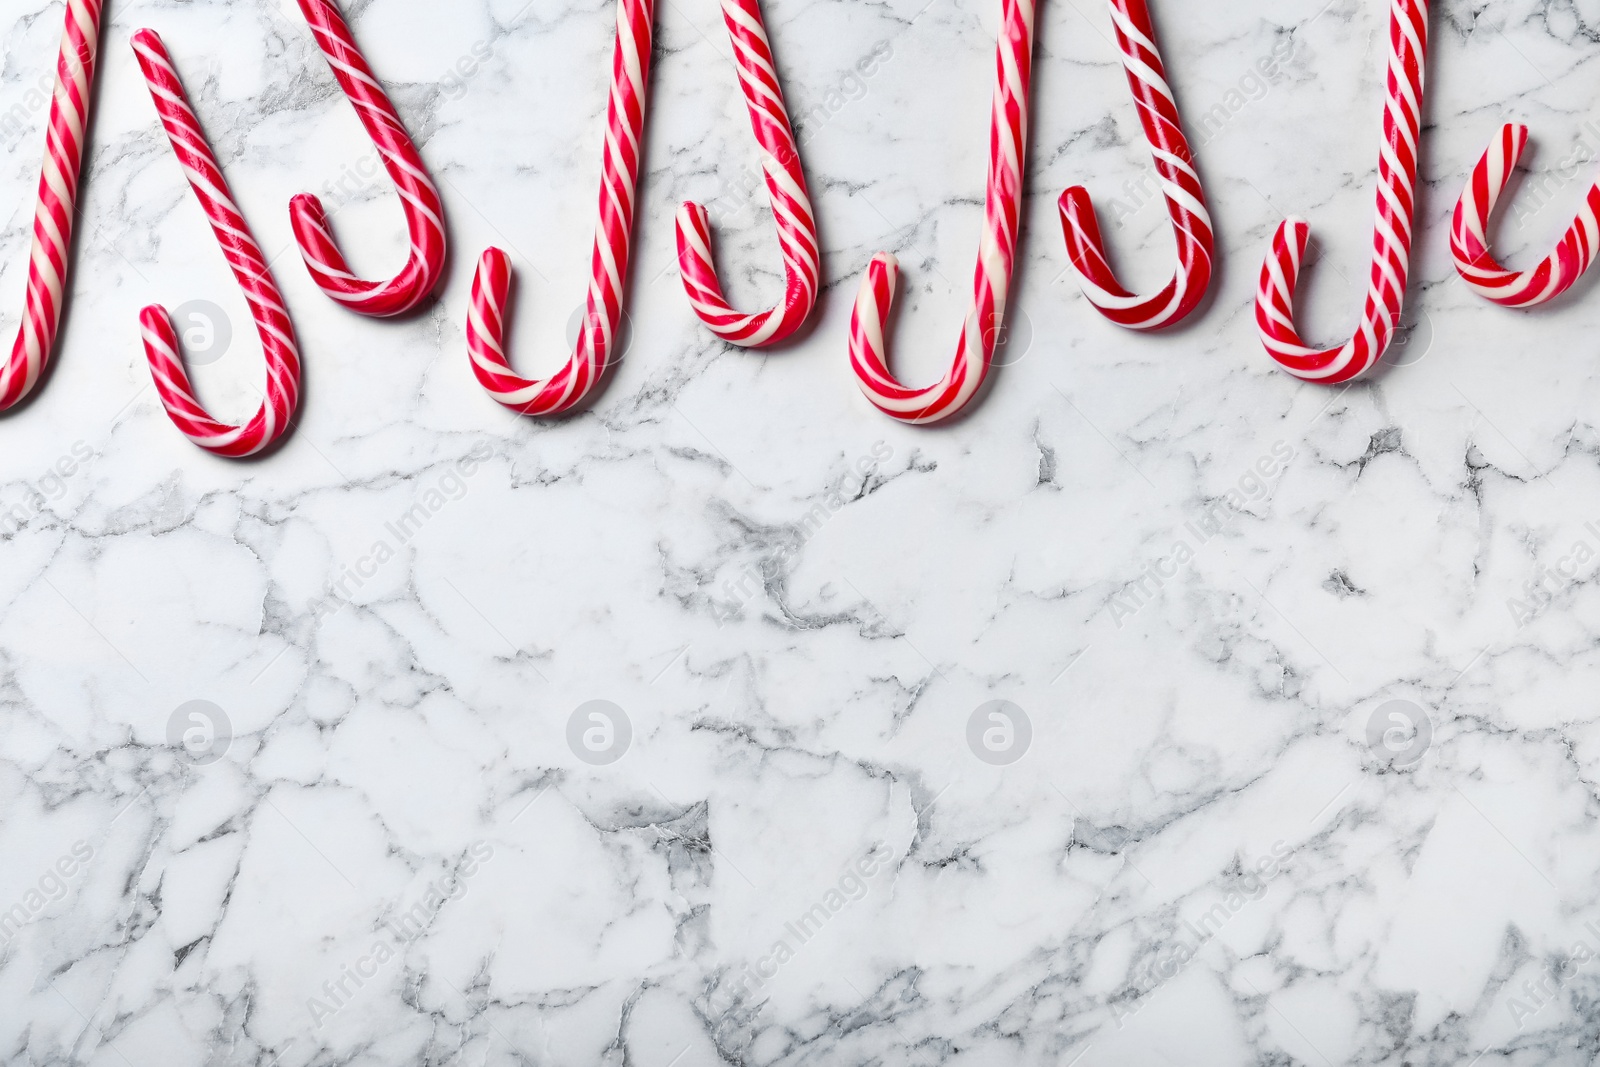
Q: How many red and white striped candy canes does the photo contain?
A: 9